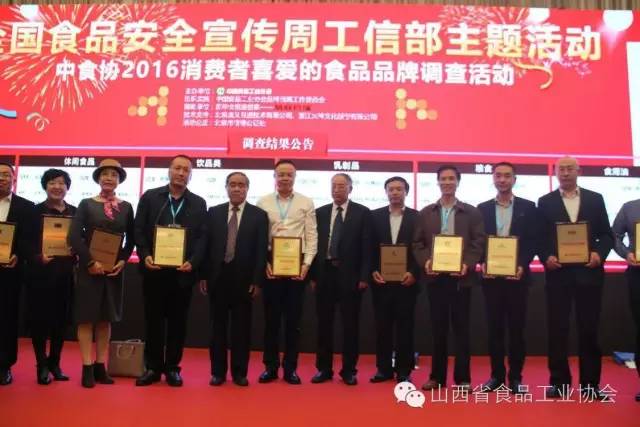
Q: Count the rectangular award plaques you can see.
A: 10